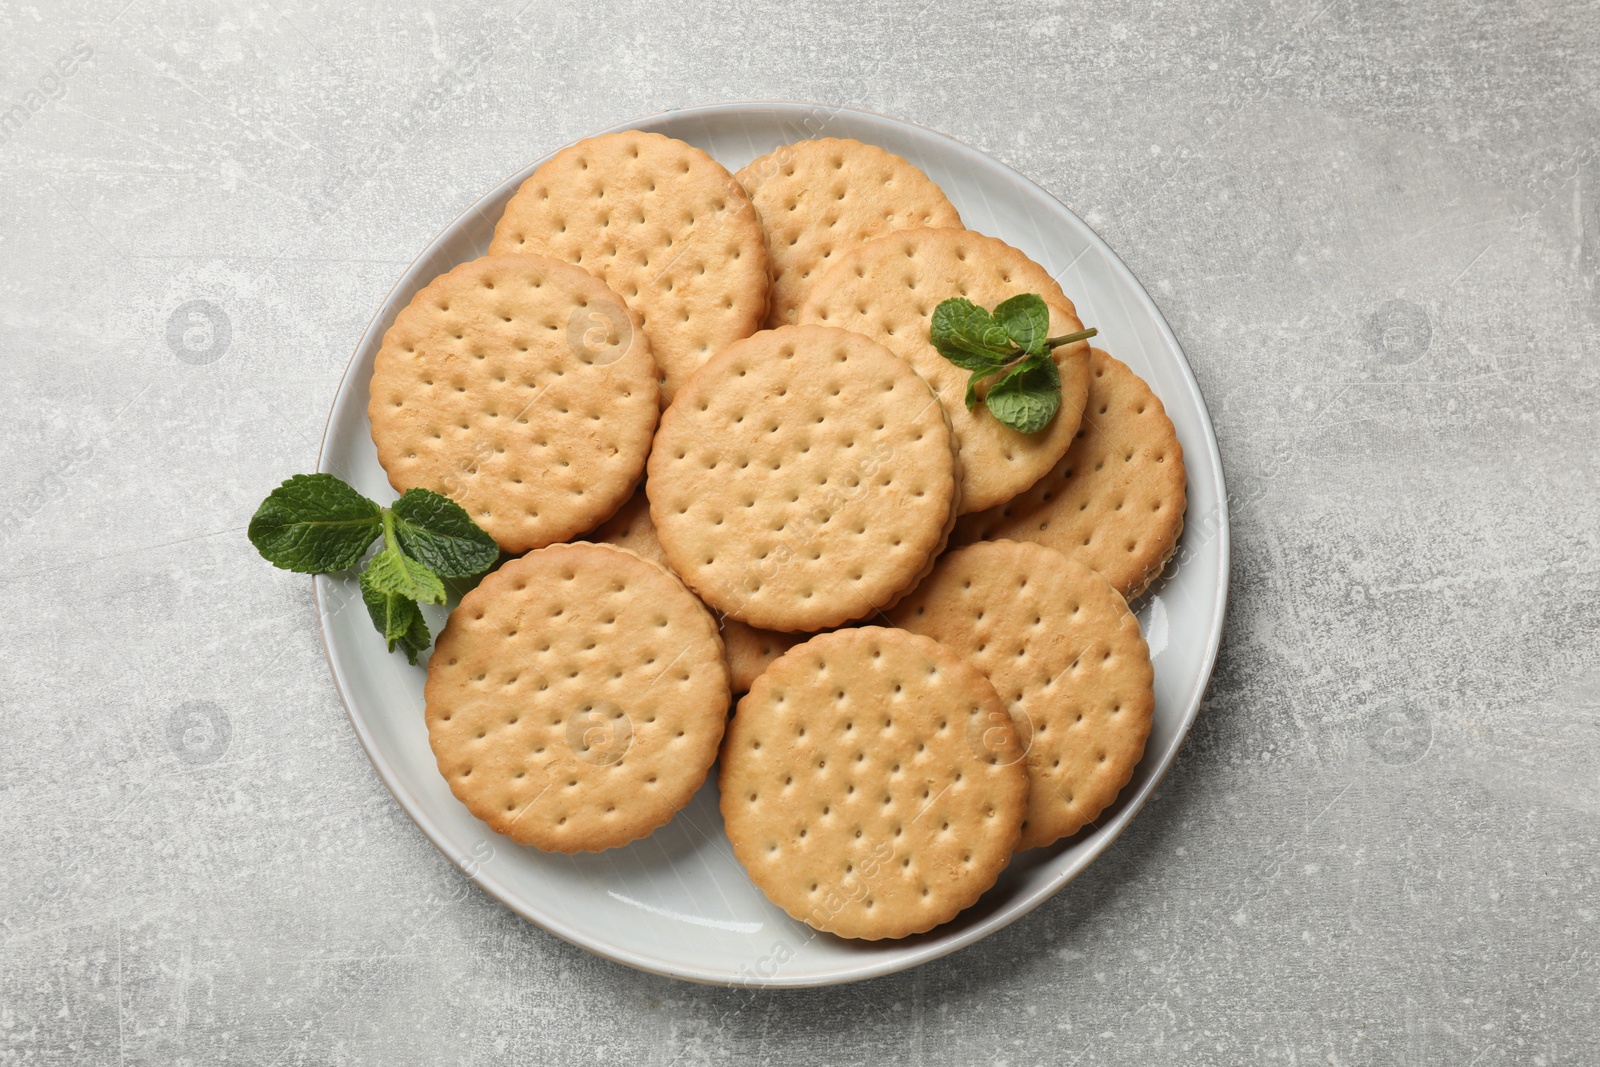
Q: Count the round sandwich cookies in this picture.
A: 10